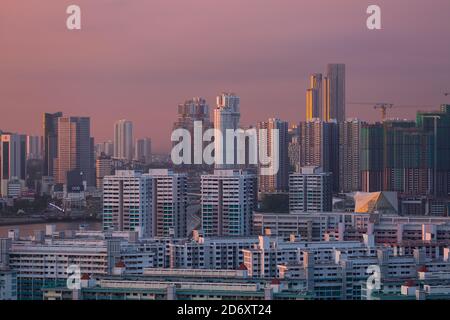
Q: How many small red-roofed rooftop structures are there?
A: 6